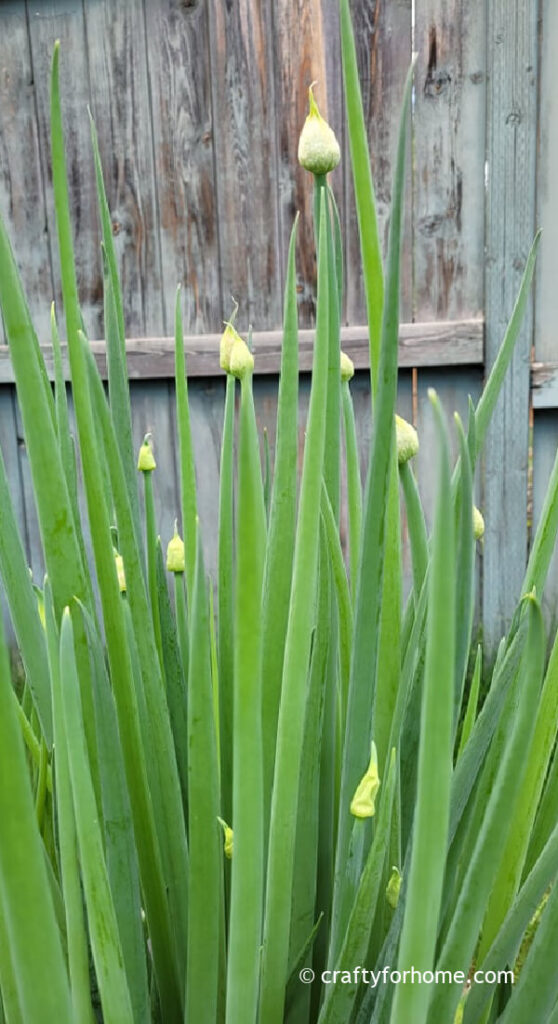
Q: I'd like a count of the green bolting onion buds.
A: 12